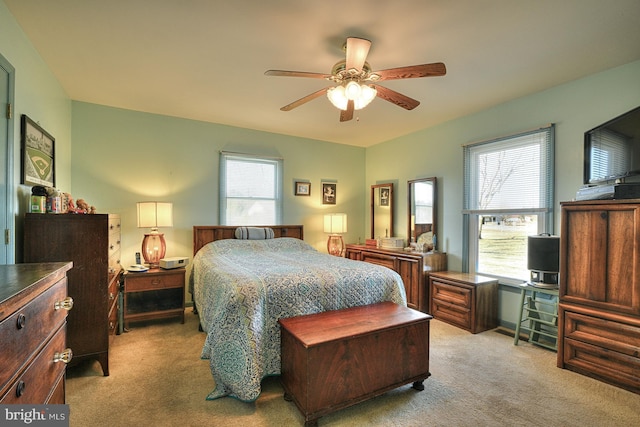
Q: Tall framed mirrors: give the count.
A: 2